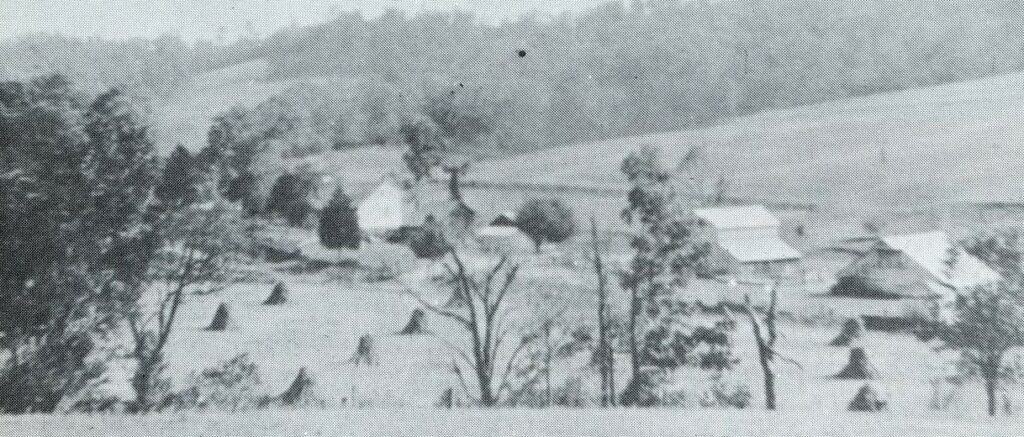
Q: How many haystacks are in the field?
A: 8